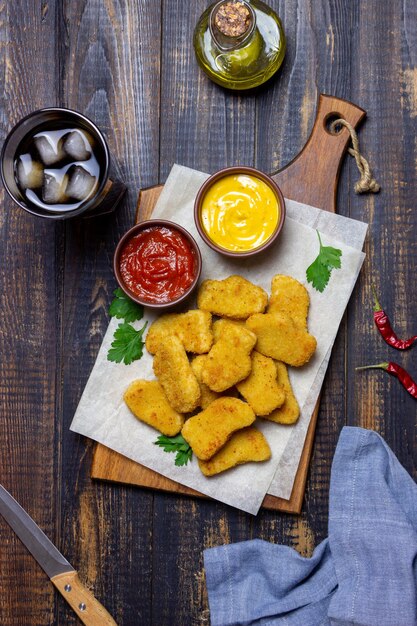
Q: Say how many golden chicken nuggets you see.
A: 13